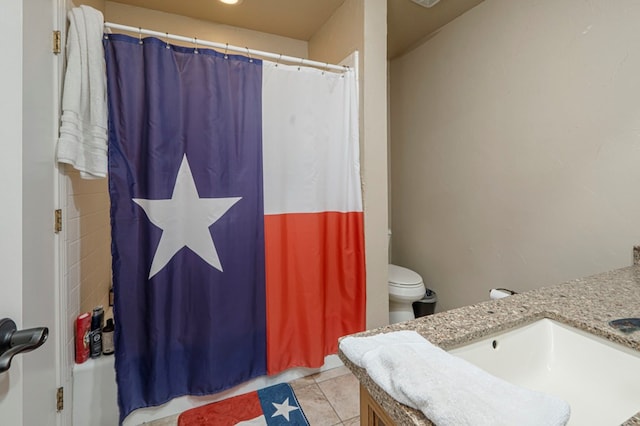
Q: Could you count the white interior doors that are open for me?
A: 1